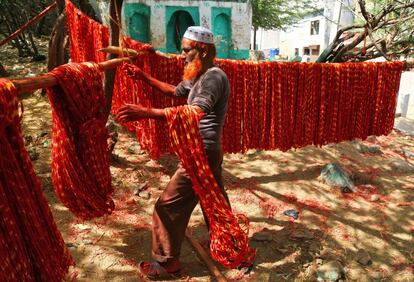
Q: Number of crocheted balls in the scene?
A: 0